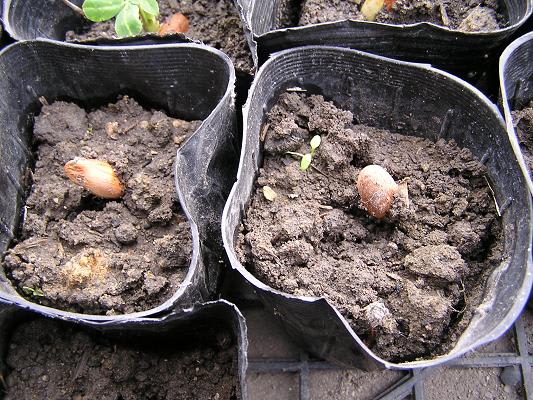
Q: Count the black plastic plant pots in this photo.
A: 6